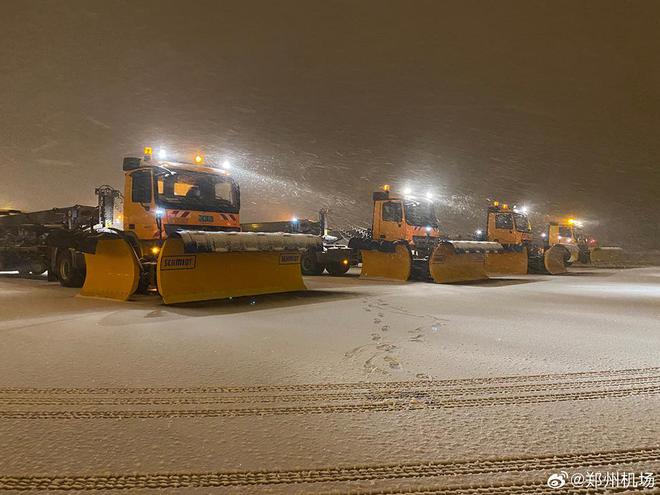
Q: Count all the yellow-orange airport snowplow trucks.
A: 4